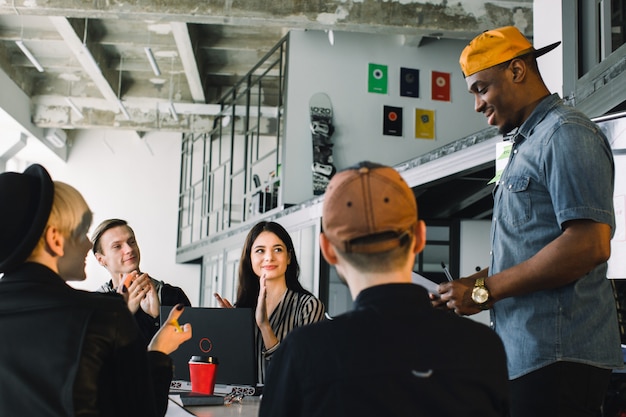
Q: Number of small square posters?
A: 5